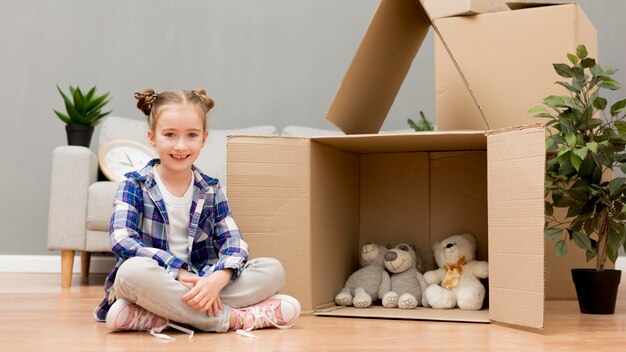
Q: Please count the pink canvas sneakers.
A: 2